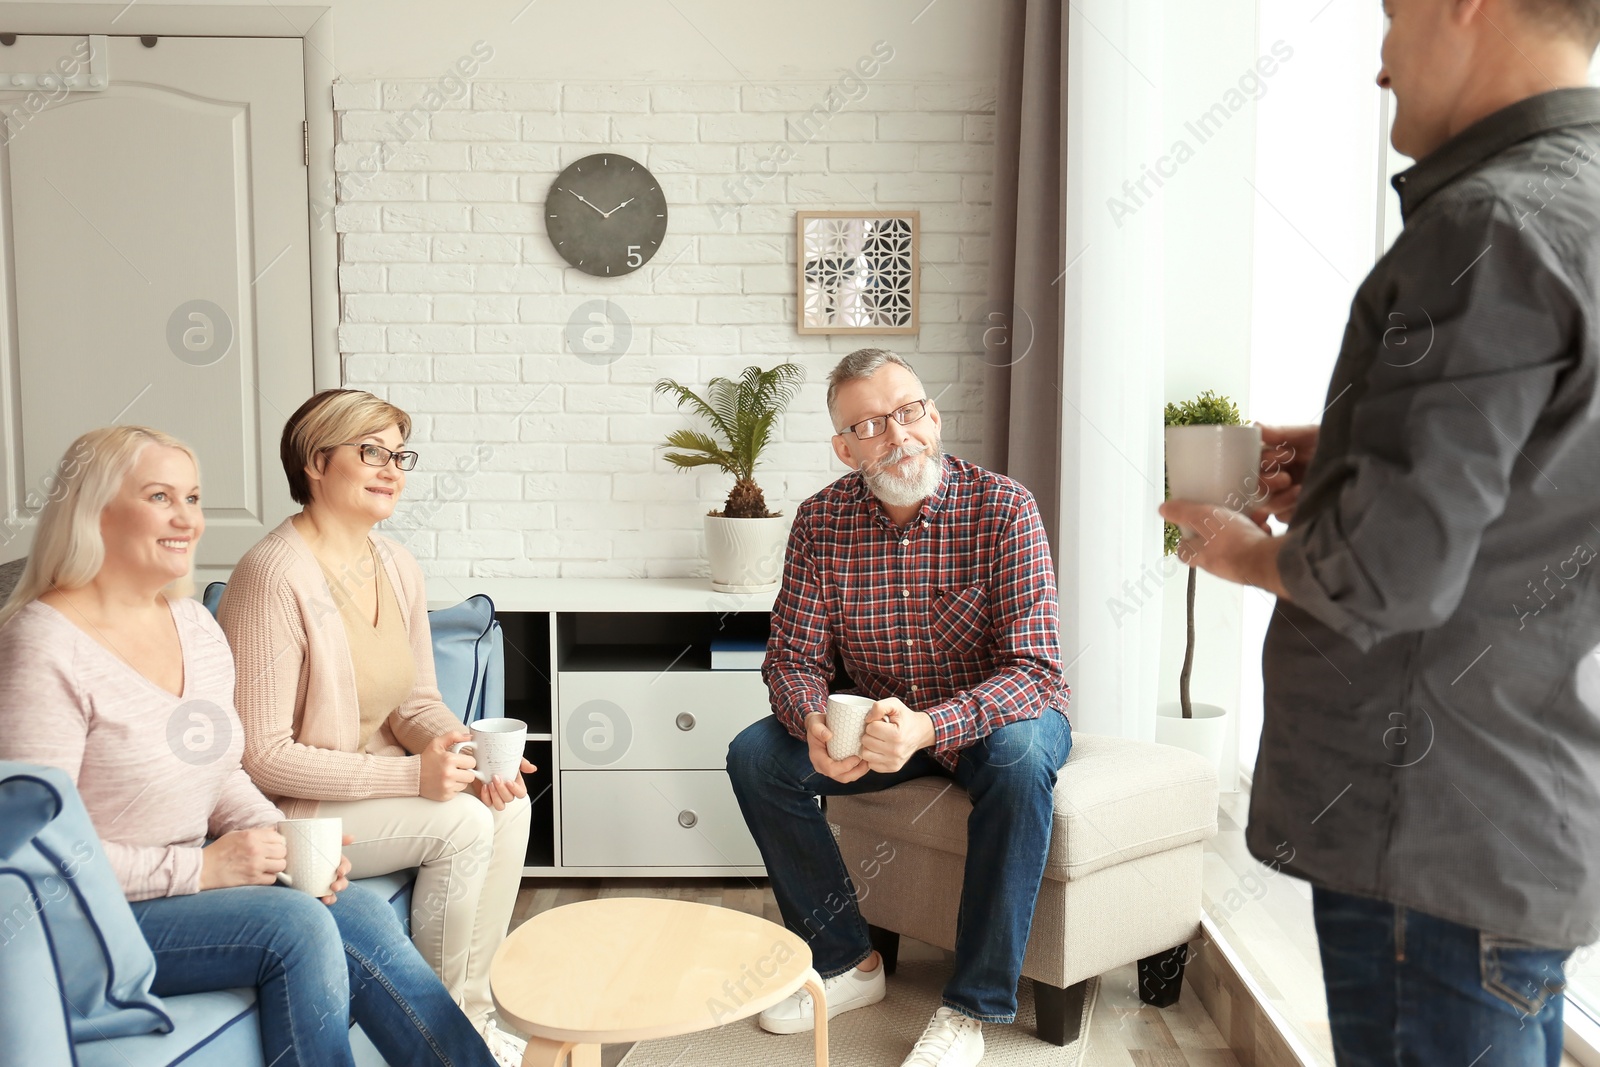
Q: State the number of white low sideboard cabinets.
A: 1